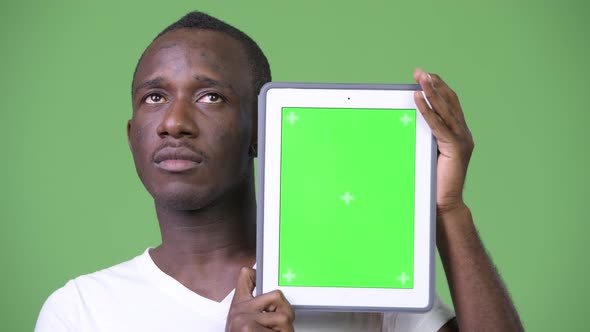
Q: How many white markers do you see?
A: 5